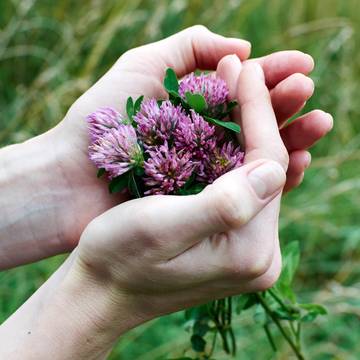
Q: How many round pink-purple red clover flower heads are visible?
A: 7